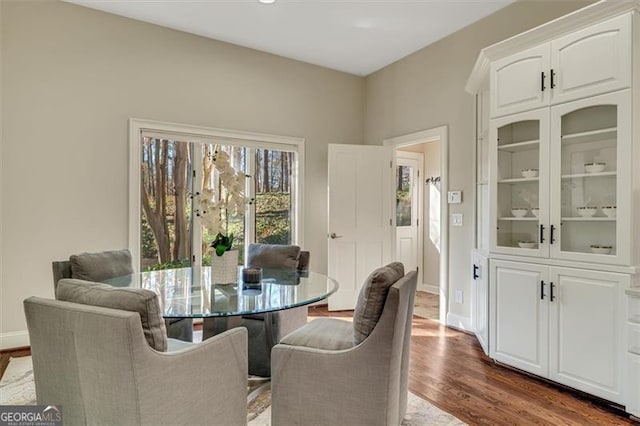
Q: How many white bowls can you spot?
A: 8